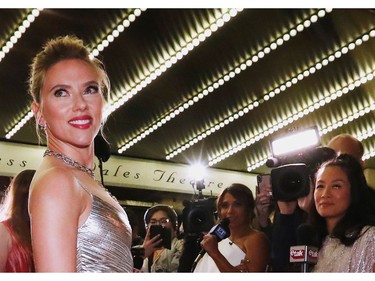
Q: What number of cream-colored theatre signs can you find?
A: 1